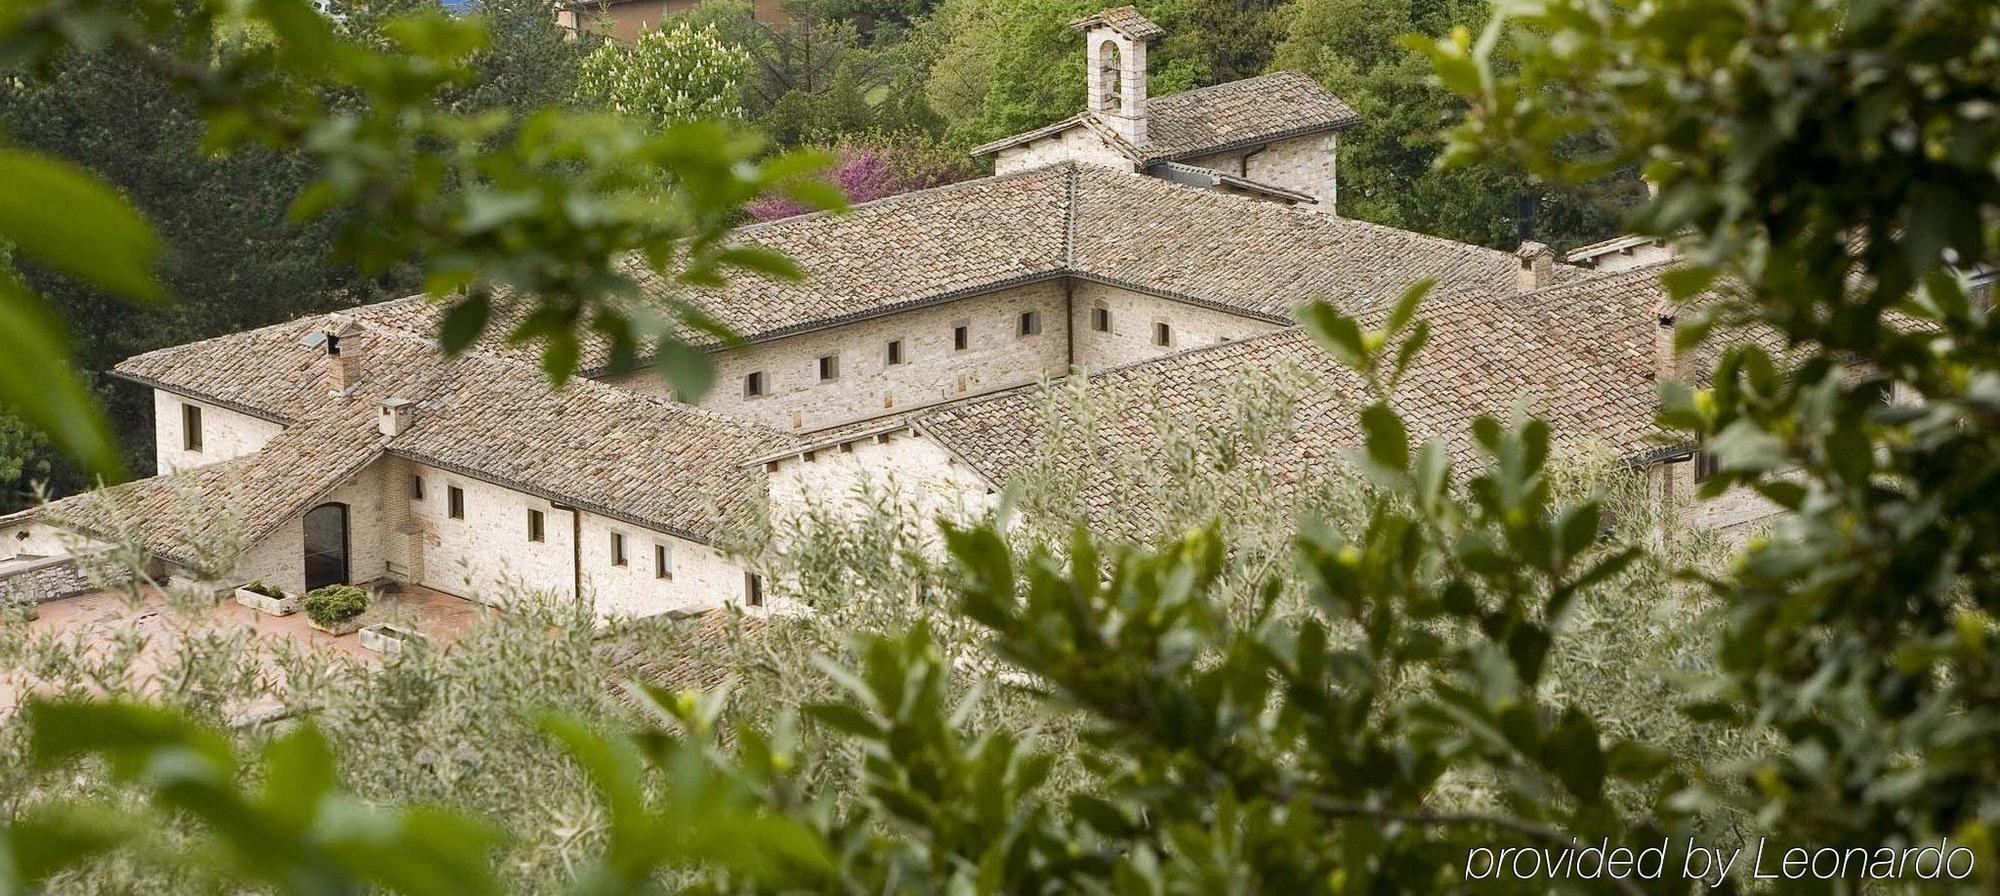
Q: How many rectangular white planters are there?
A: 2